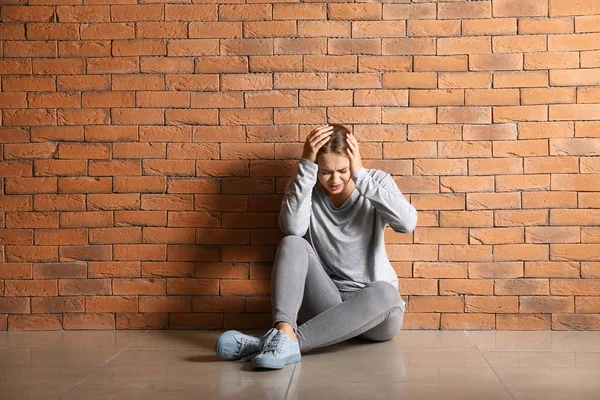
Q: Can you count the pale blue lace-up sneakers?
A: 2